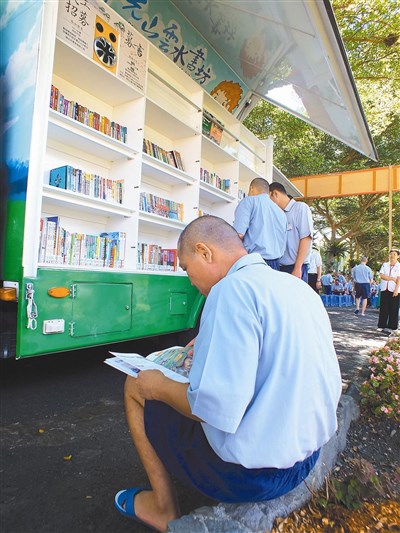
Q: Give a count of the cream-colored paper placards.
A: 2